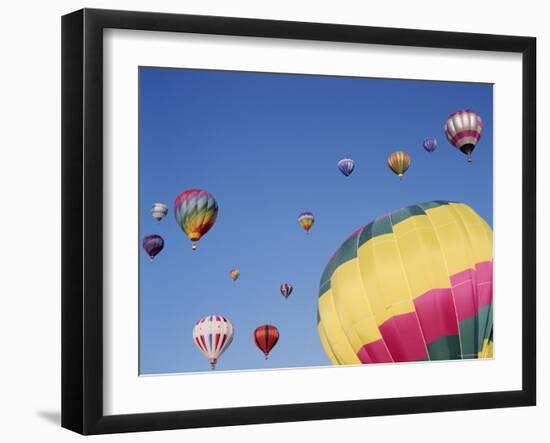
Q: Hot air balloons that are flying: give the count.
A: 13